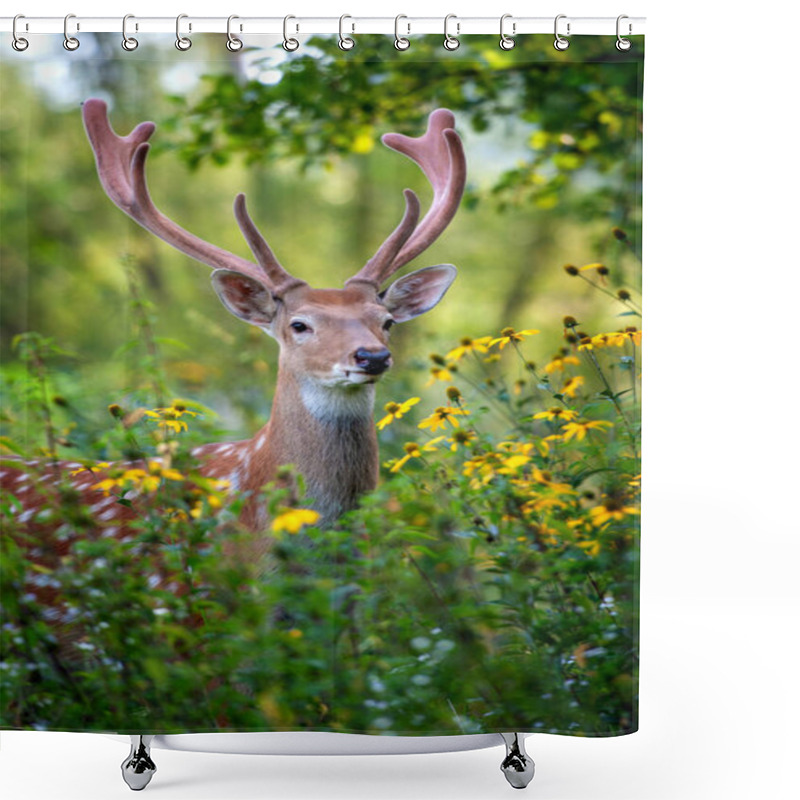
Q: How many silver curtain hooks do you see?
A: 12